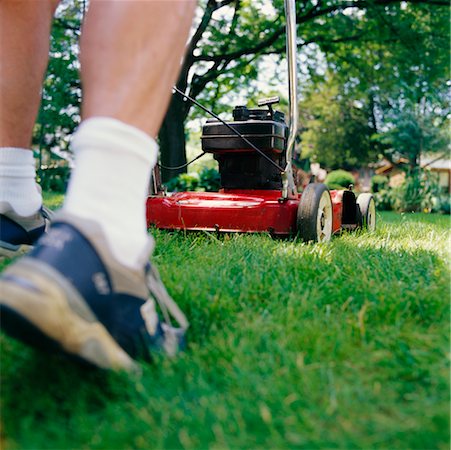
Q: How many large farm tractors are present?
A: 0